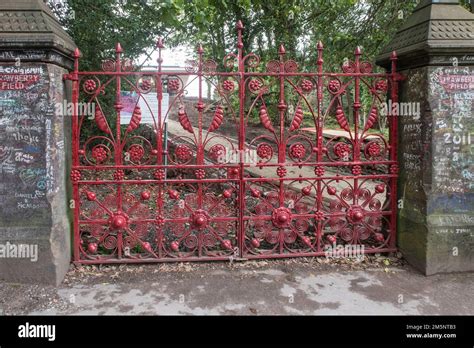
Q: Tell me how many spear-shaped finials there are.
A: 9